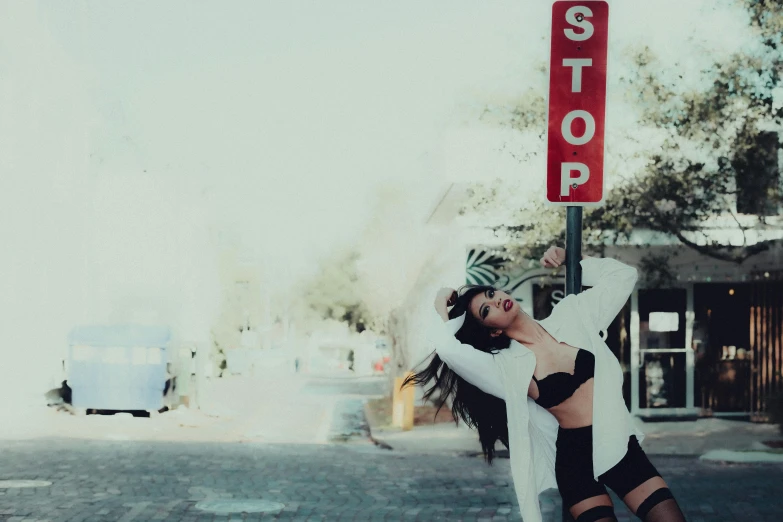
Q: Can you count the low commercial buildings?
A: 1